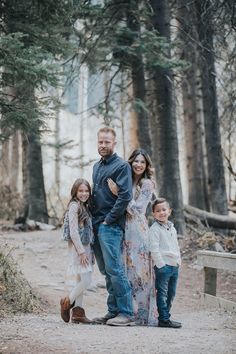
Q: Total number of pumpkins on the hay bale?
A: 0